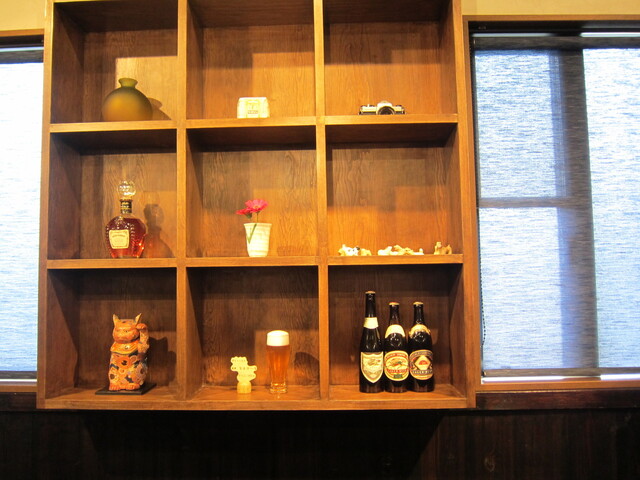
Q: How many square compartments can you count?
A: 9